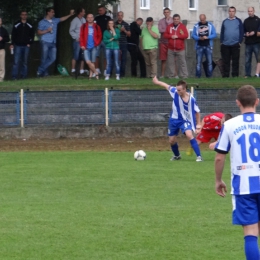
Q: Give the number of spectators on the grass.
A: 15